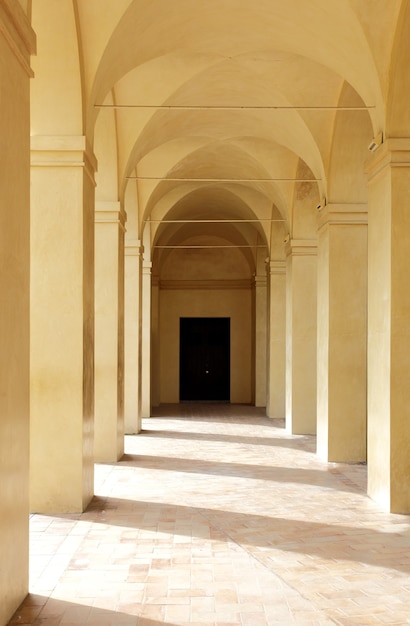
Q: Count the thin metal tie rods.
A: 4